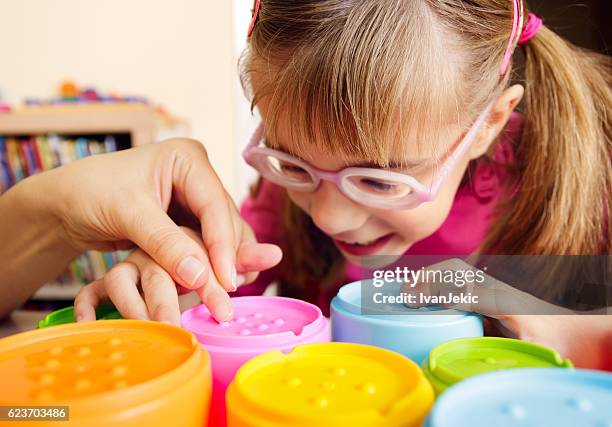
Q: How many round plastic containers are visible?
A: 7